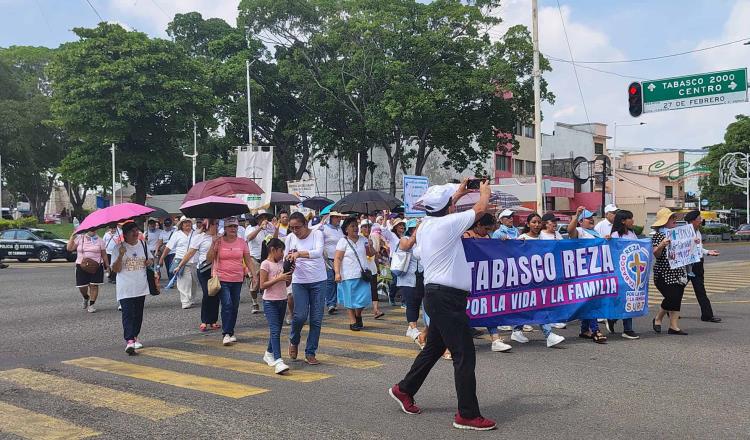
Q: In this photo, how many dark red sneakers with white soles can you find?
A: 2